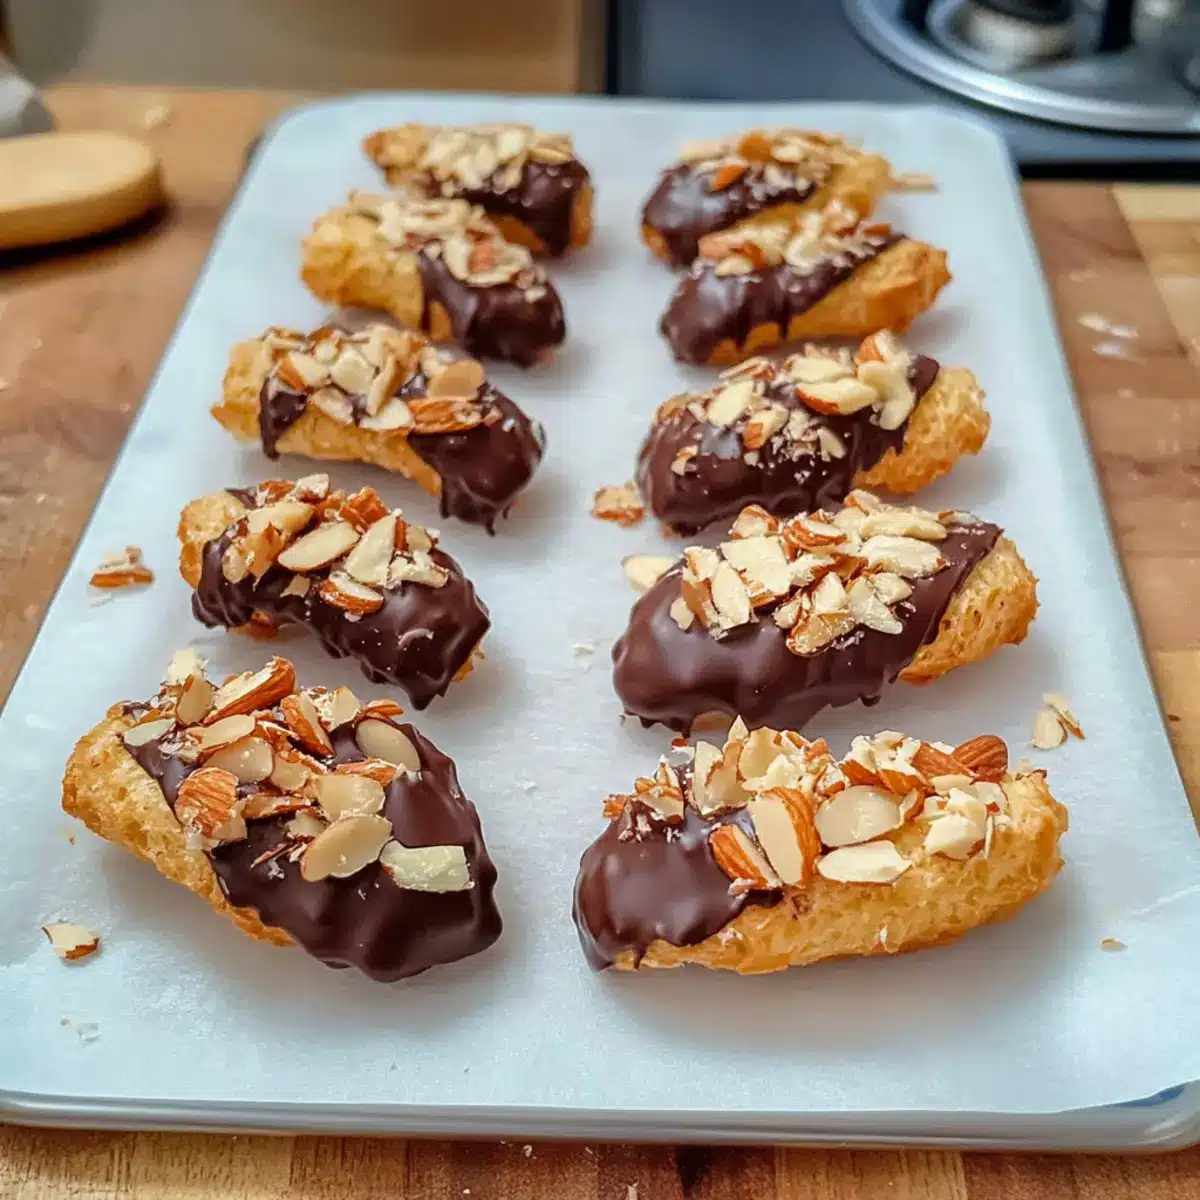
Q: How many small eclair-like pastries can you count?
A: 10